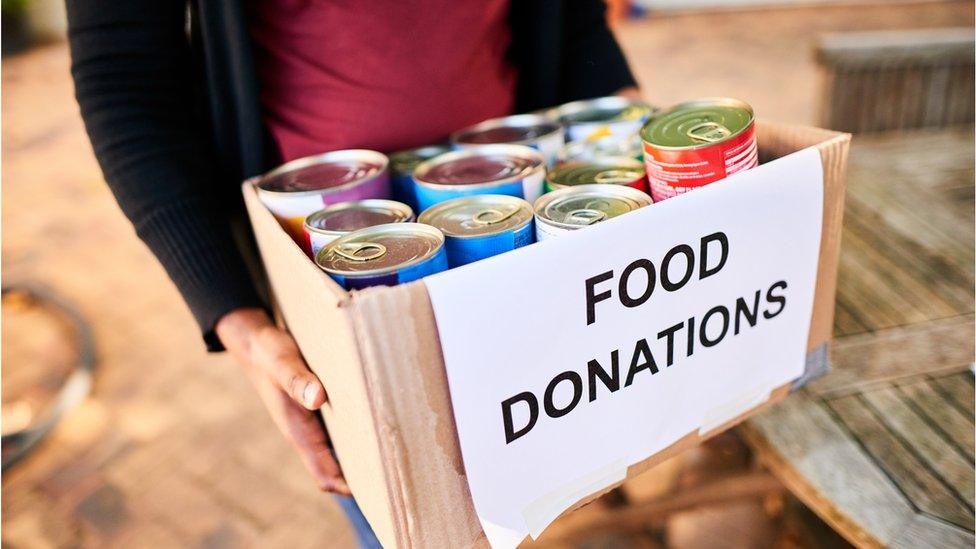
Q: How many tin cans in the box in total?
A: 12